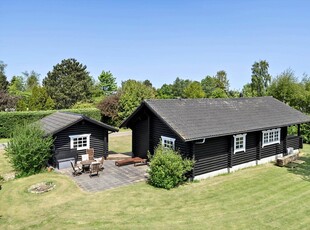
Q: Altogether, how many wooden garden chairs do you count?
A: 4